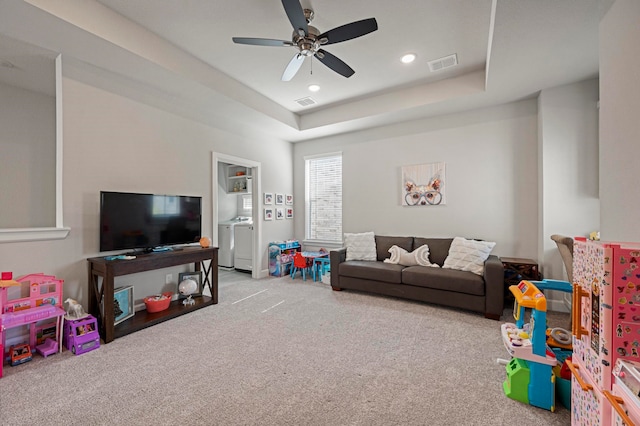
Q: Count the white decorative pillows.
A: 3